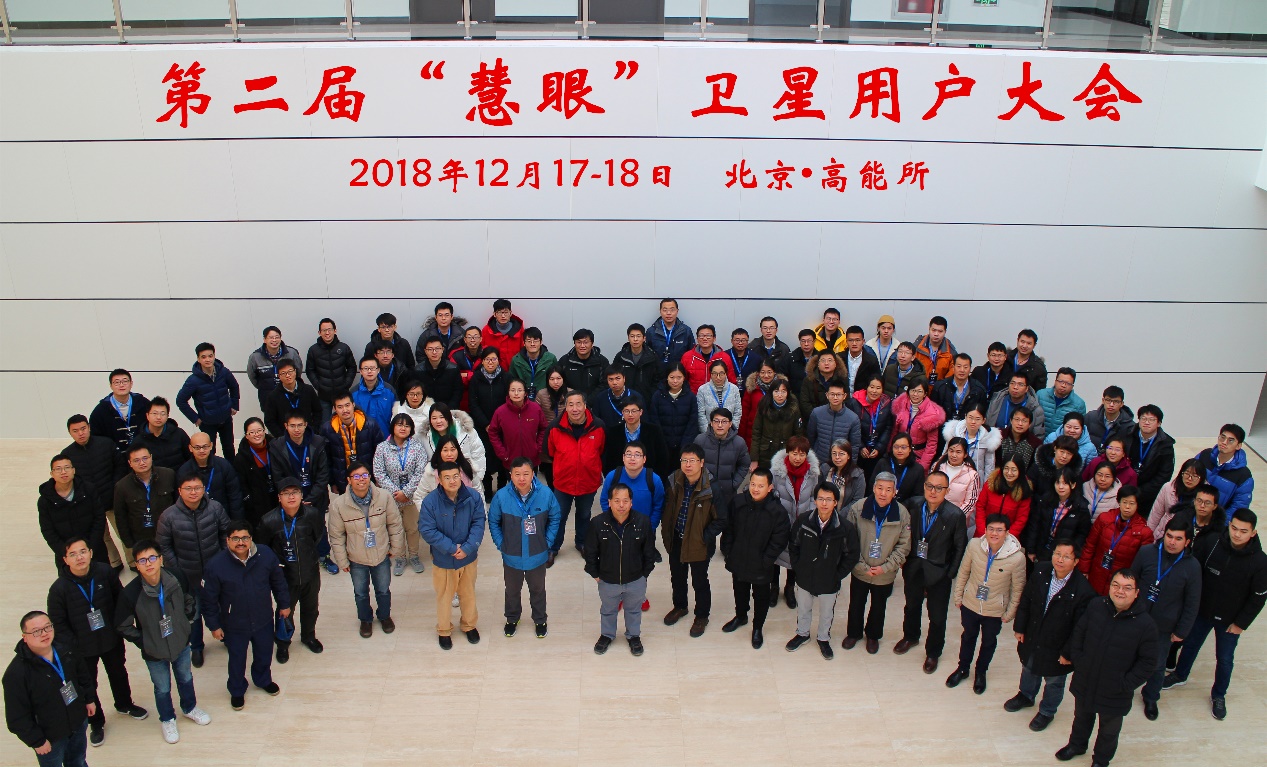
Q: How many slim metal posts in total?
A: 11